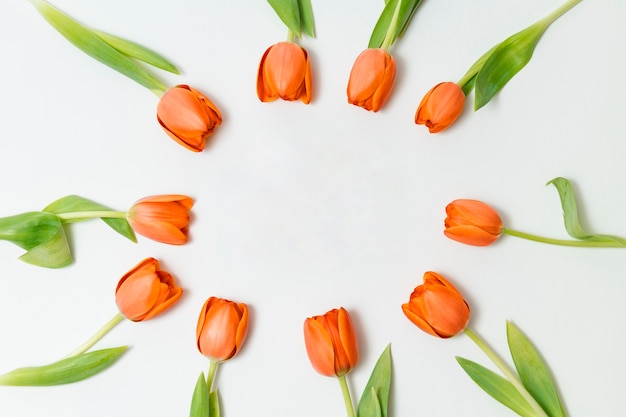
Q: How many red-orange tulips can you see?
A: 10